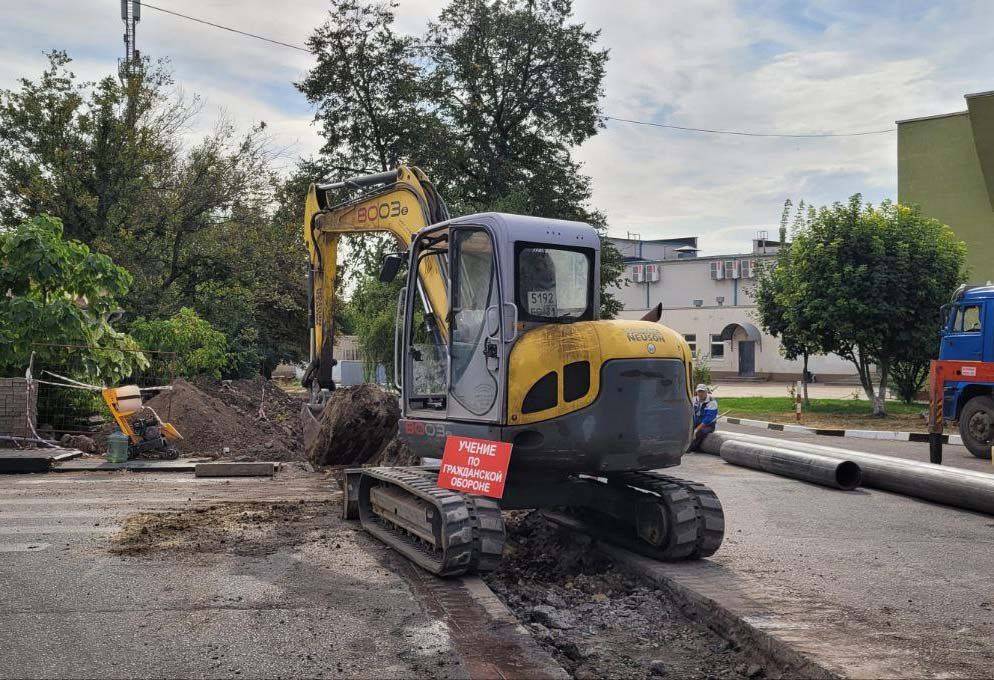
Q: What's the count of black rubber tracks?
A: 2